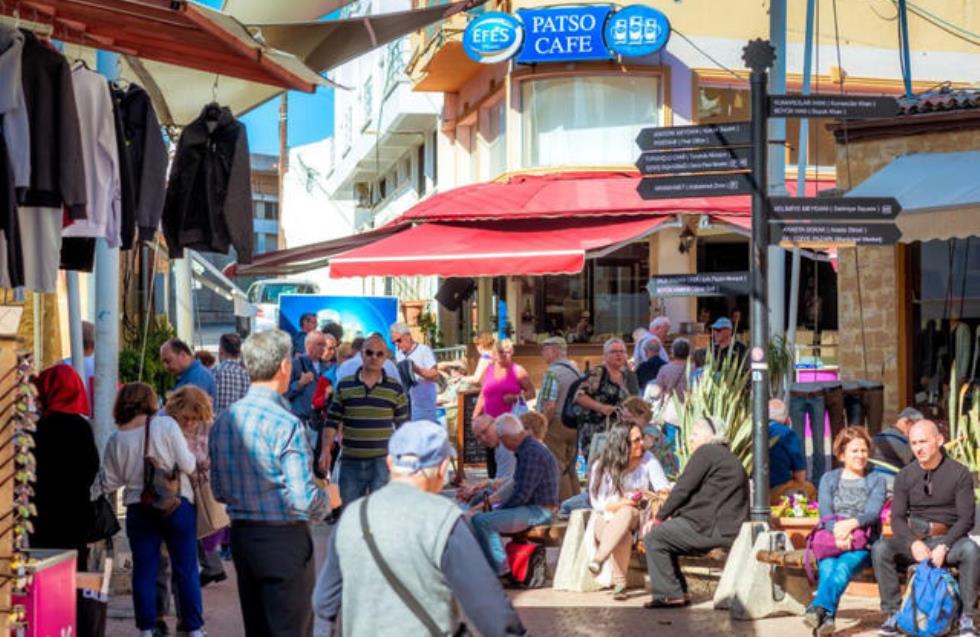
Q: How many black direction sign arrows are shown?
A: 7